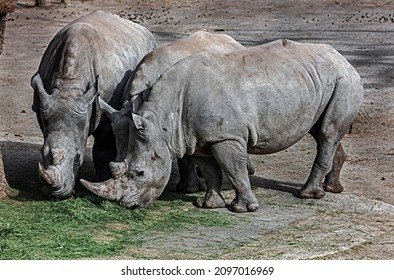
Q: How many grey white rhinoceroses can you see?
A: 3